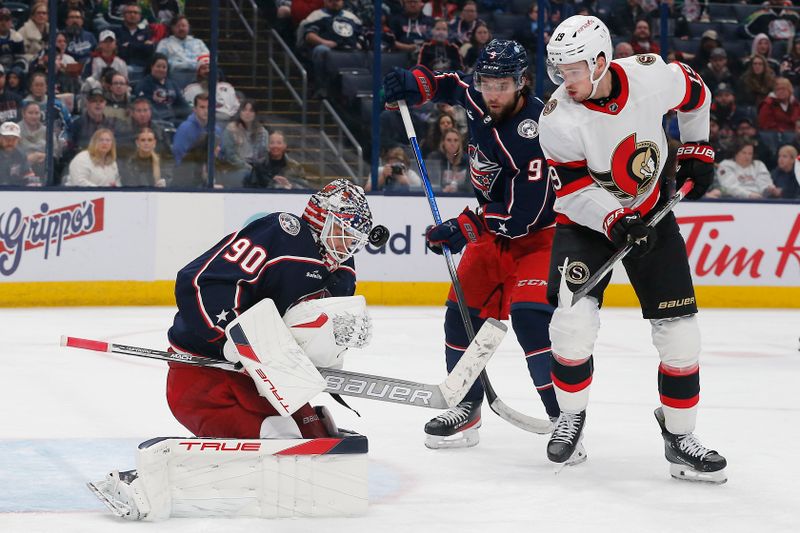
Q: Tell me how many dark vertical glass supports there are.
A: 5